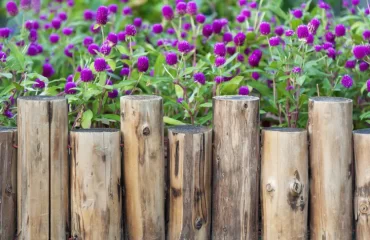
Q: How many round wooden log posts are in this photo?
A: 9